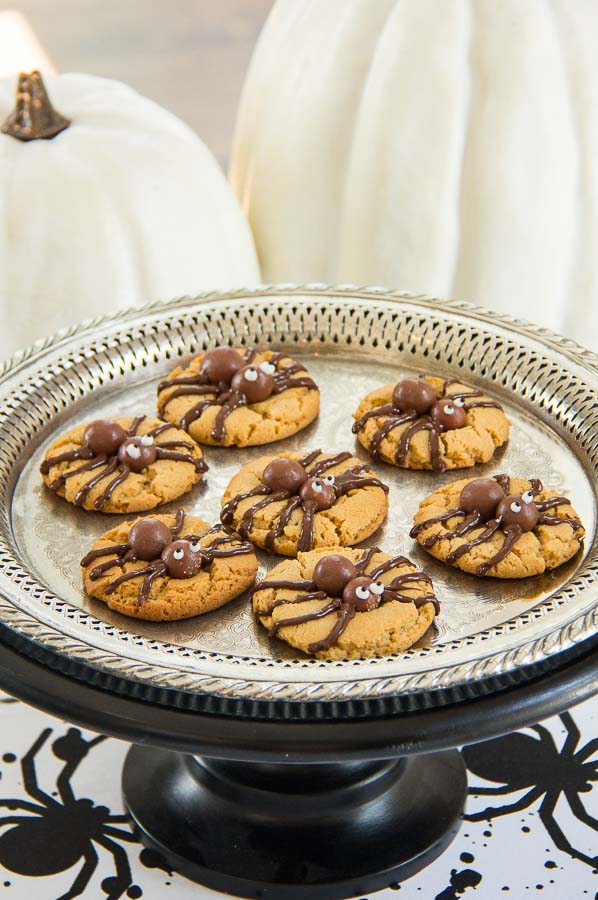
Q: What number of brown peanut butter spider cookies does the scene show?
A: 7